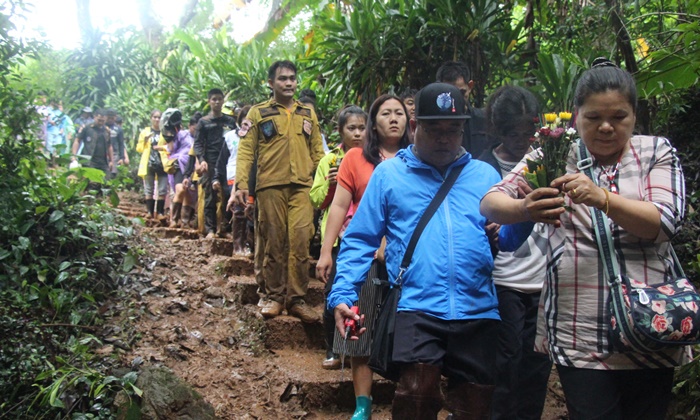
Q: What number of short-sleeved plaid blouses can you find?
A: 1